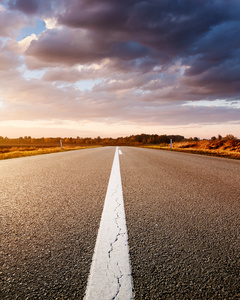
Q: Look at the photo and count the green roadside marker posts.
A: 0